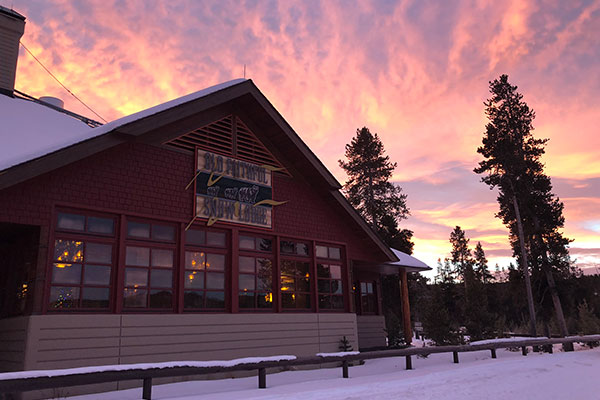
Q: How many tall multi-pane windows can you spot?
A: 6